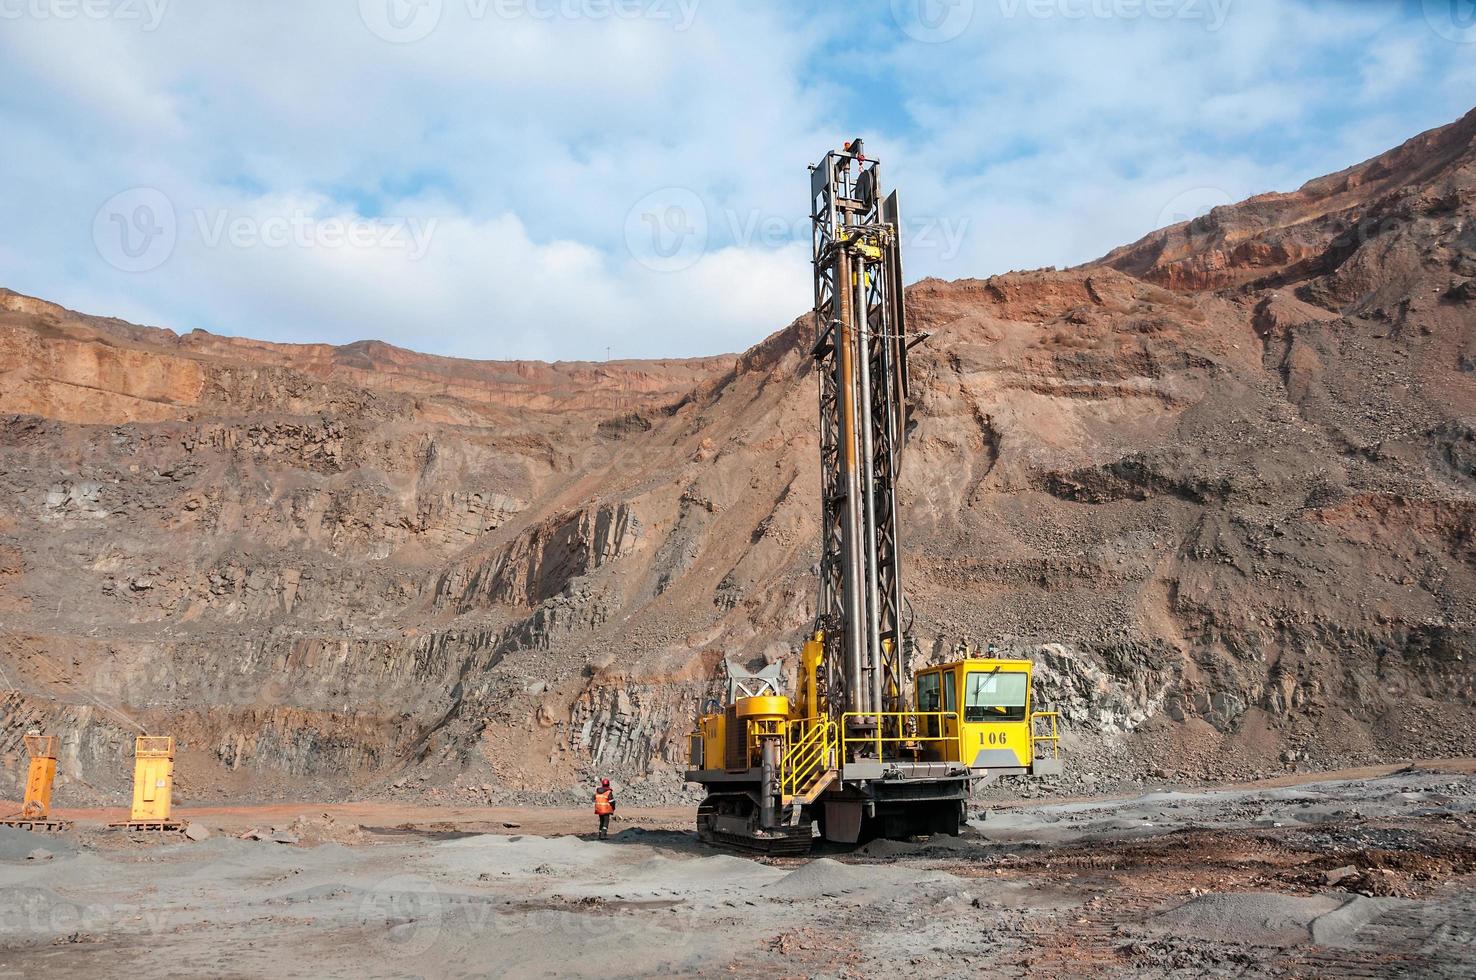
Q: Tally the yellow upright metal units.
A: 2